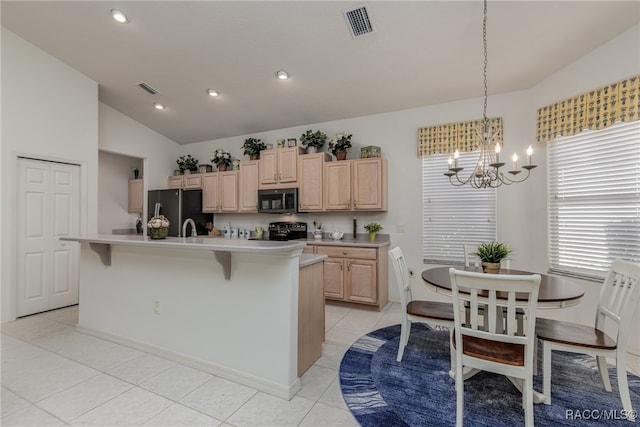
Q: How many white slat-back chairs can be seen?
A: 4